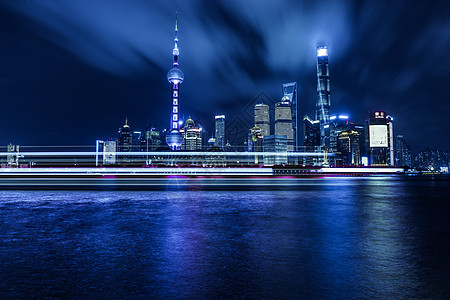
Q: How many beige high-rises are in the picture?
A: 2